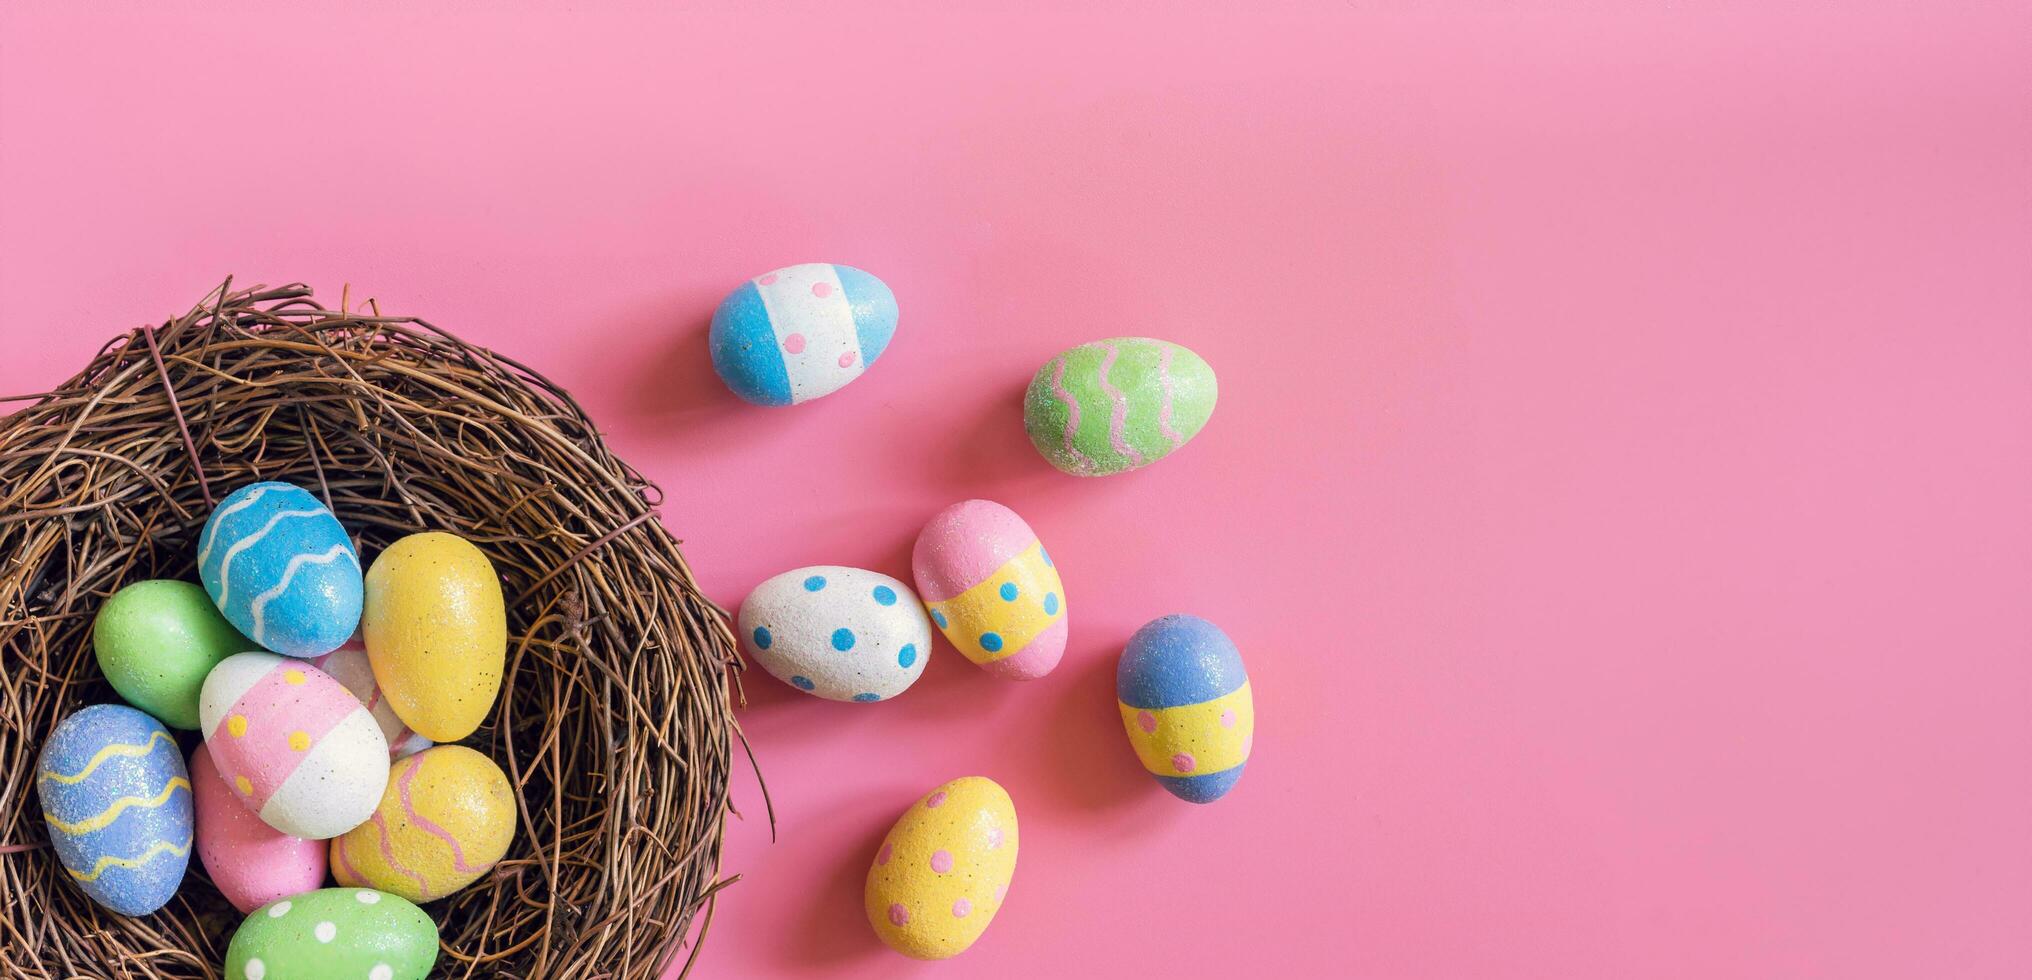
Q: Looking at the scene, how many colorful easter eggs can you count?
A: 15